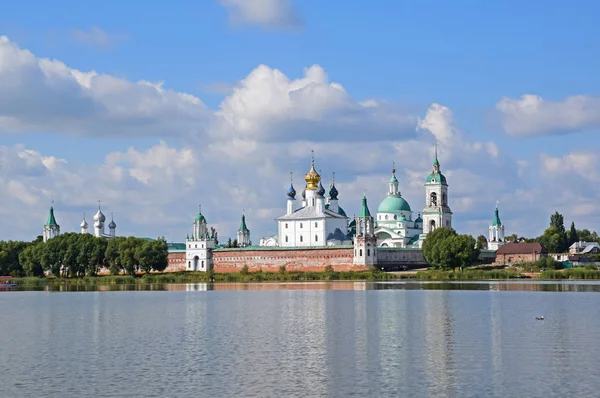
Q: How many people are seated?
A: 0